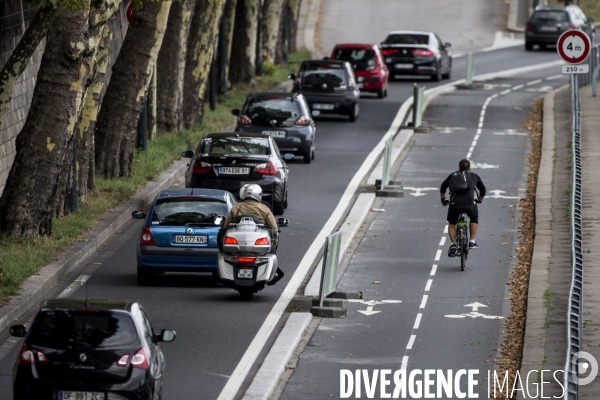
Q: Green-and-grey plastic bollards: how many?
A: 4